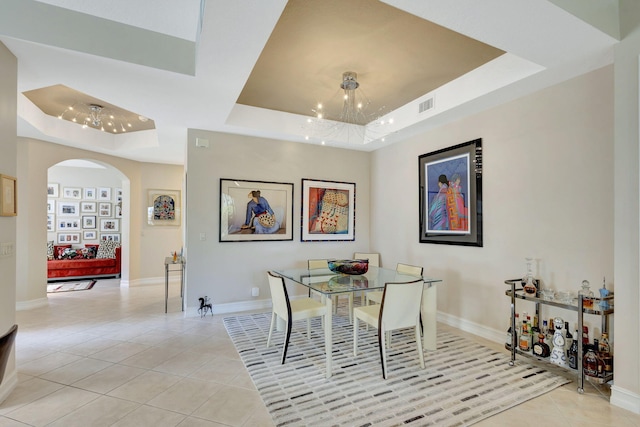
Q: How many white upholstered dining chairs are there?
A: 5